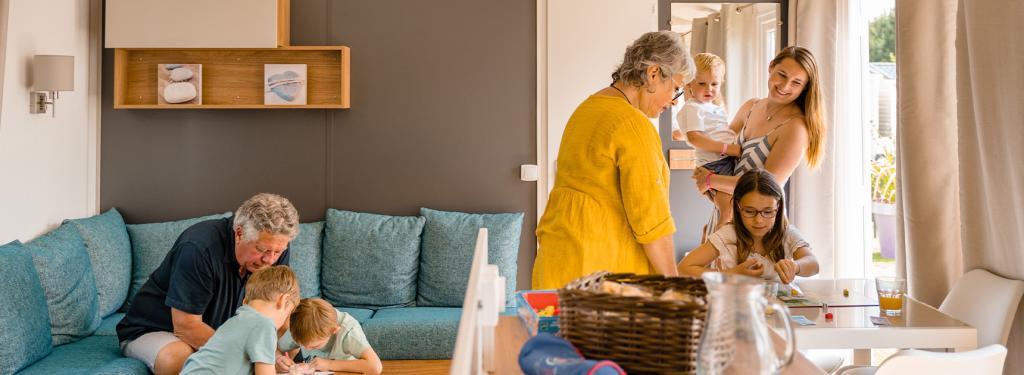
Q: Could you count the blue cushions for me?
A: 7